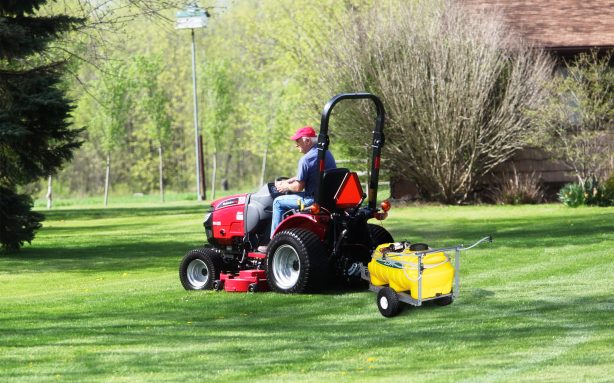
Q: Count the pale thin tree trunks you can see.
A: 5